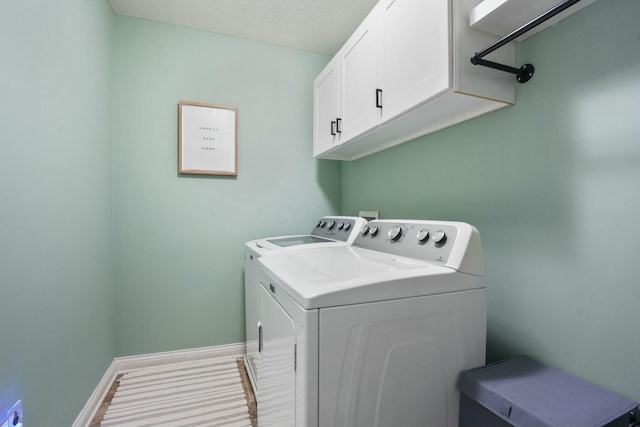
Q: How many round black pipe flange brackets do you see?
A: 1